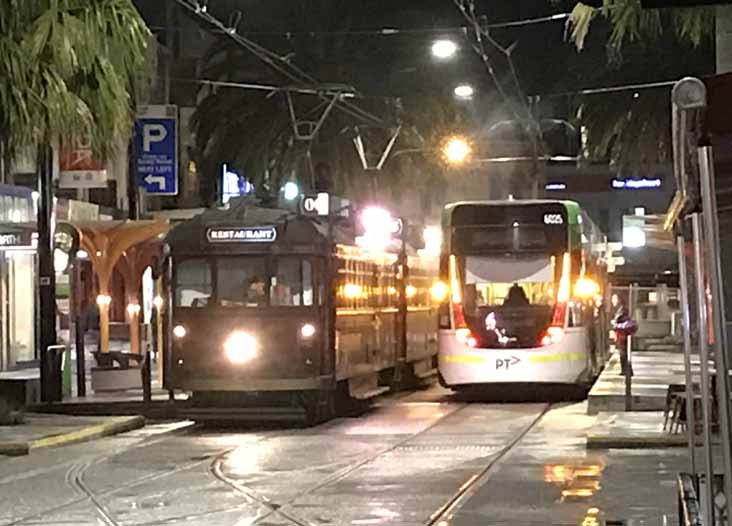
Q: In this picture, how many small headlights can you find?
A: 2